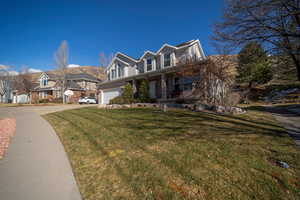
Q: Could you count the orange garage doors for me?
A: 0